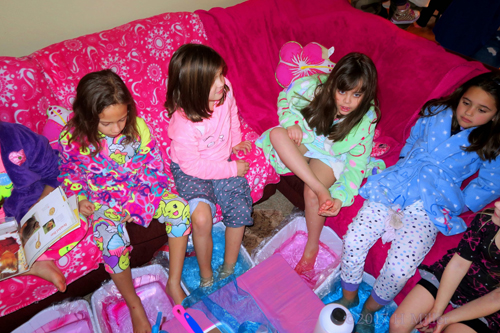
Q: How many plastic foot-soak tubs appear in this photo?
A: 5